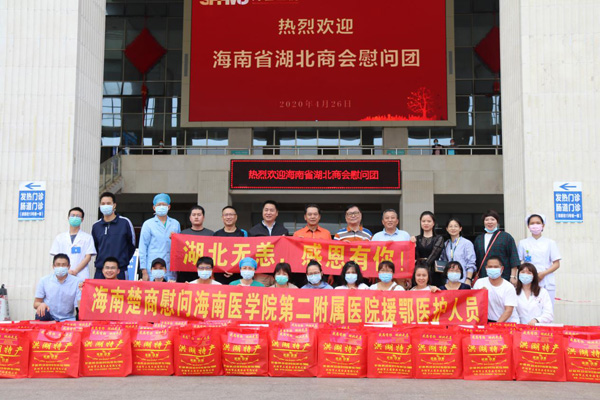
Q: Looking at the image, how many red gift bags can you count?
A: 13